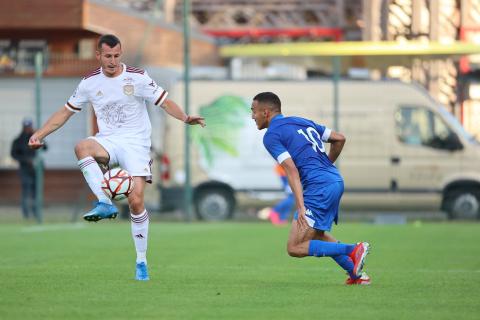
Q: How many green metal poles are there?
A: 3